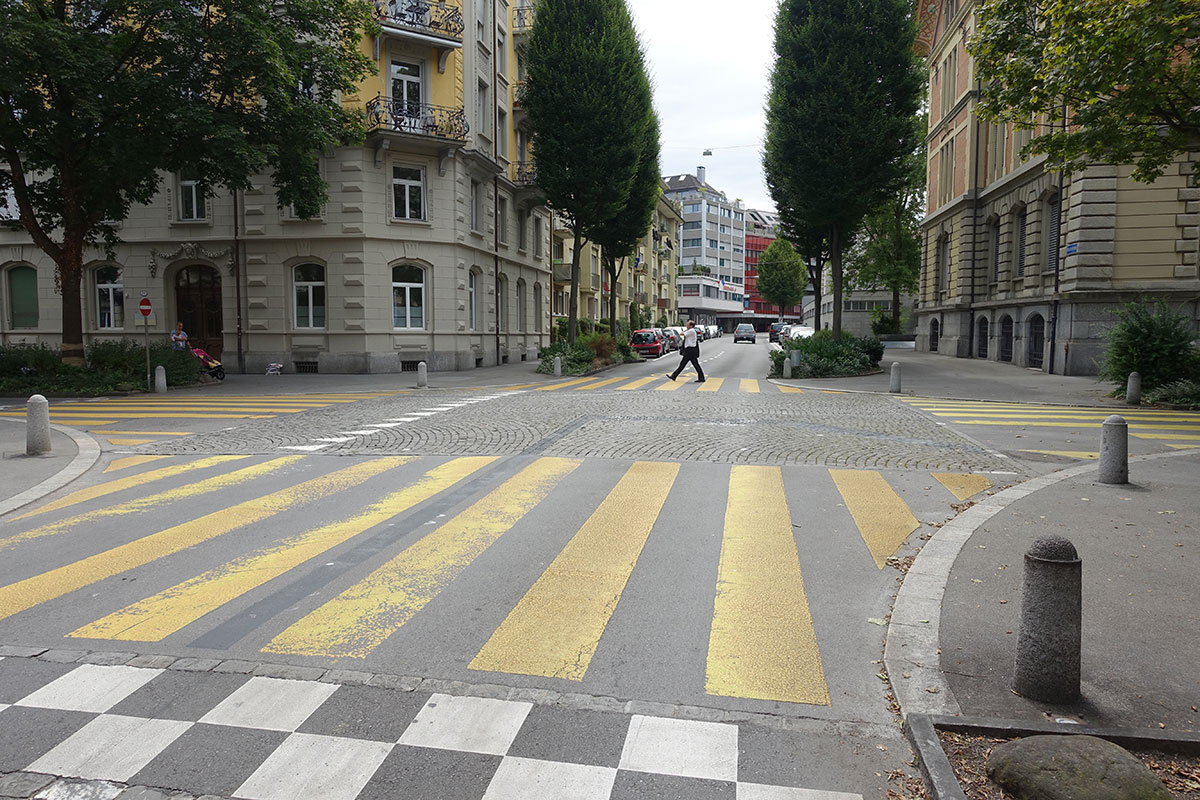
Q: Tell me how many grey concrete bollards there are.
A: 9